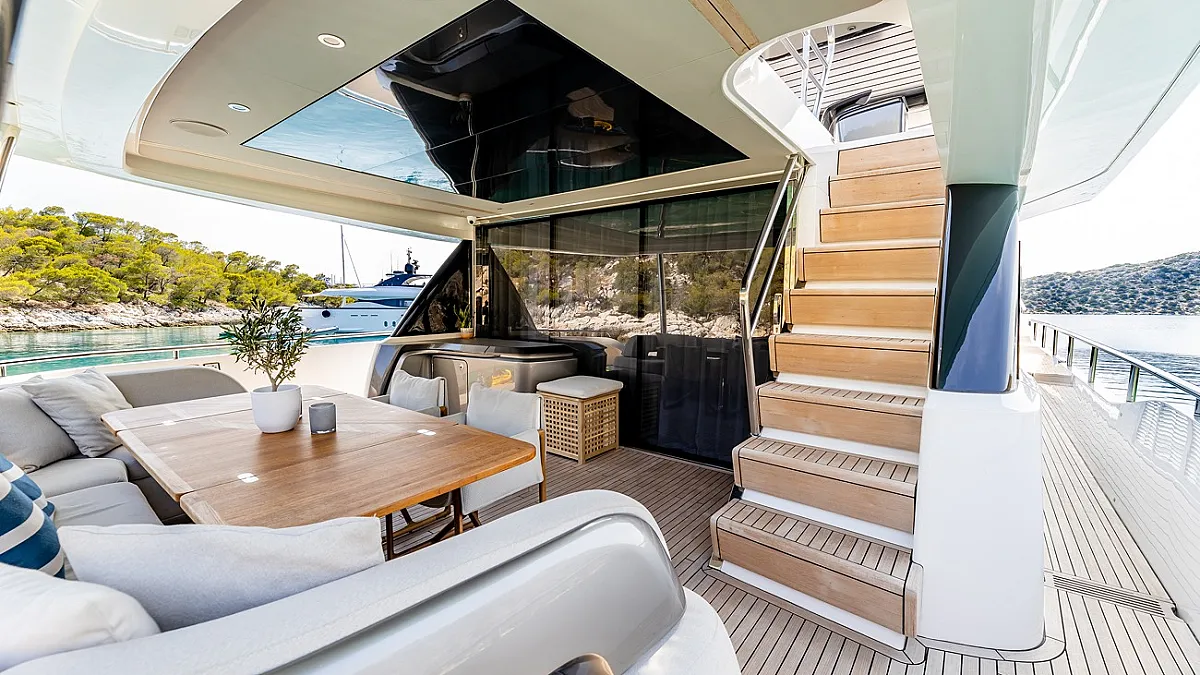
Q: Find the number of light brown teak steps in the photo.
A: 9